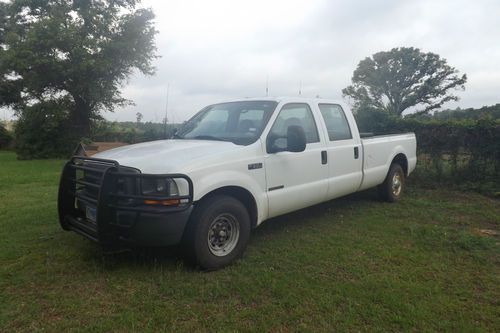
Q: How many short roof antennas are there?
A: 2